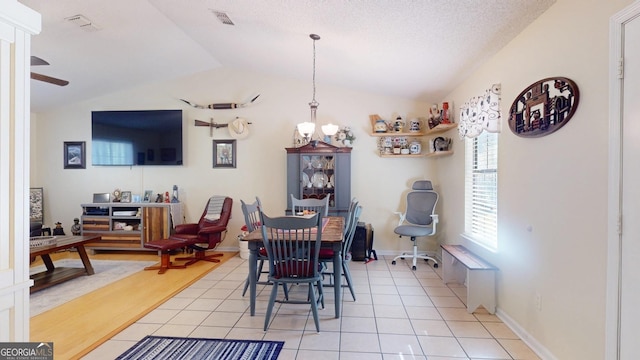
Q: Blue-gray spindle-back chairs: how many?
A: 4